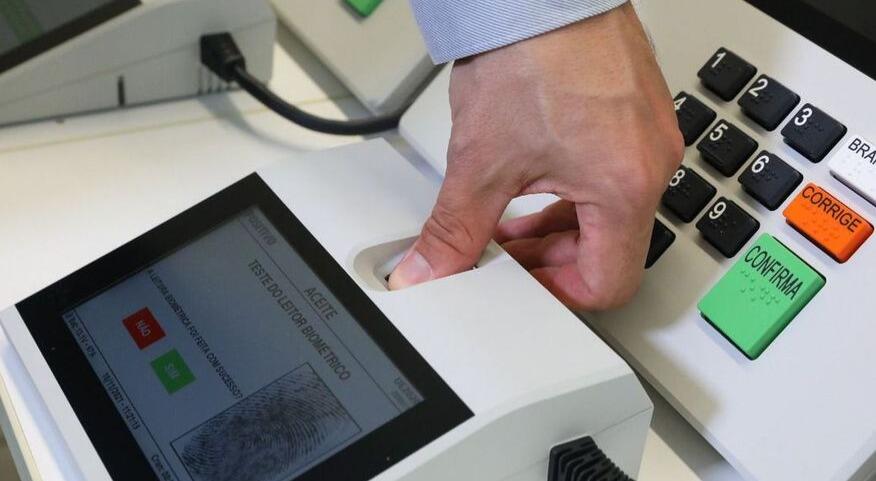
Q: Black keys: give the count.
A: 9